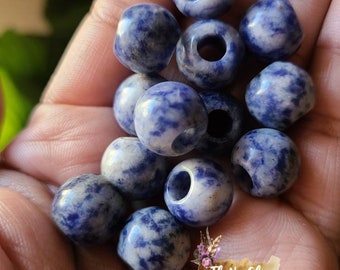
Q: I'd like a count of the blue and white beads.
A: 13